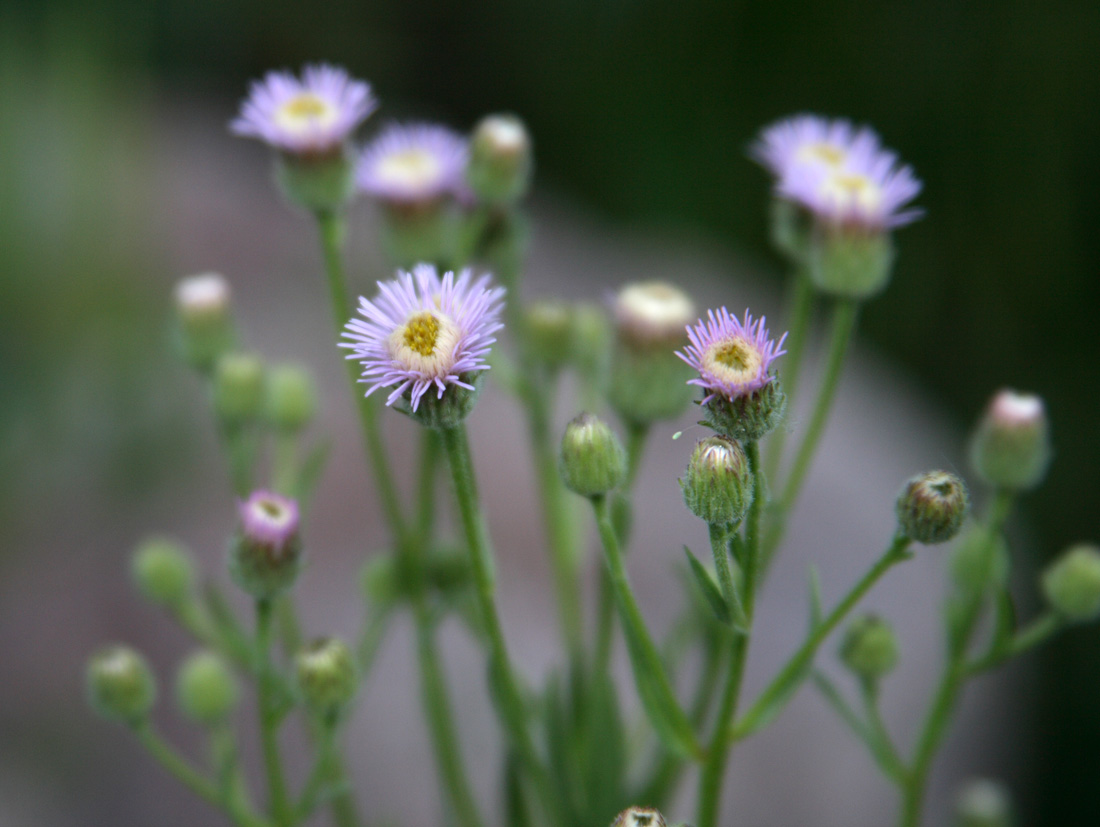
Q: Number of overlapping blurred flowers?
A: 2